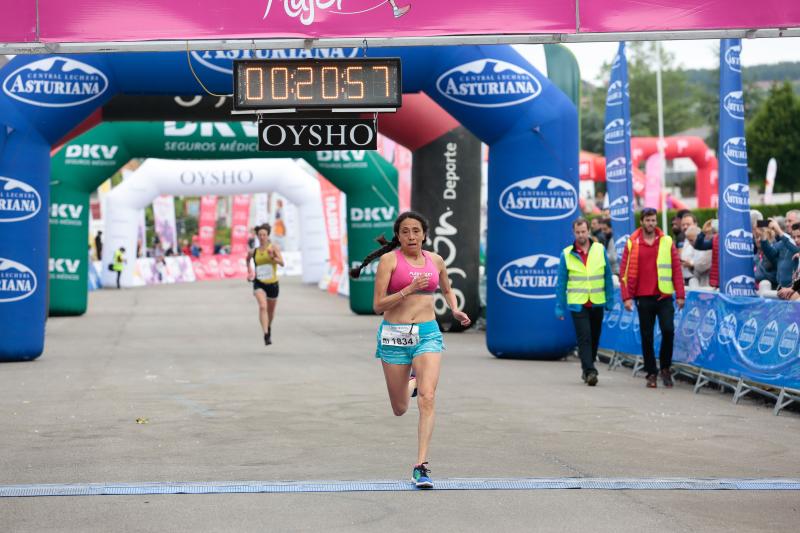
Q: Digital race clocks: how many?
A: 1